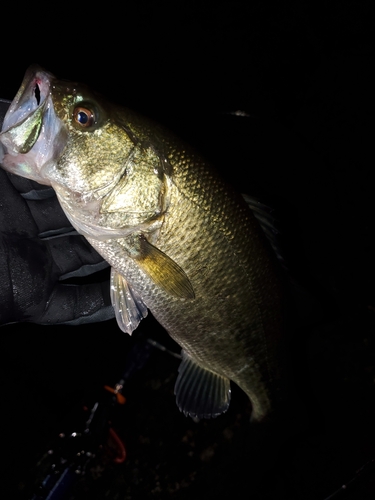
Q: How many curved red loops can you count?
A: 1